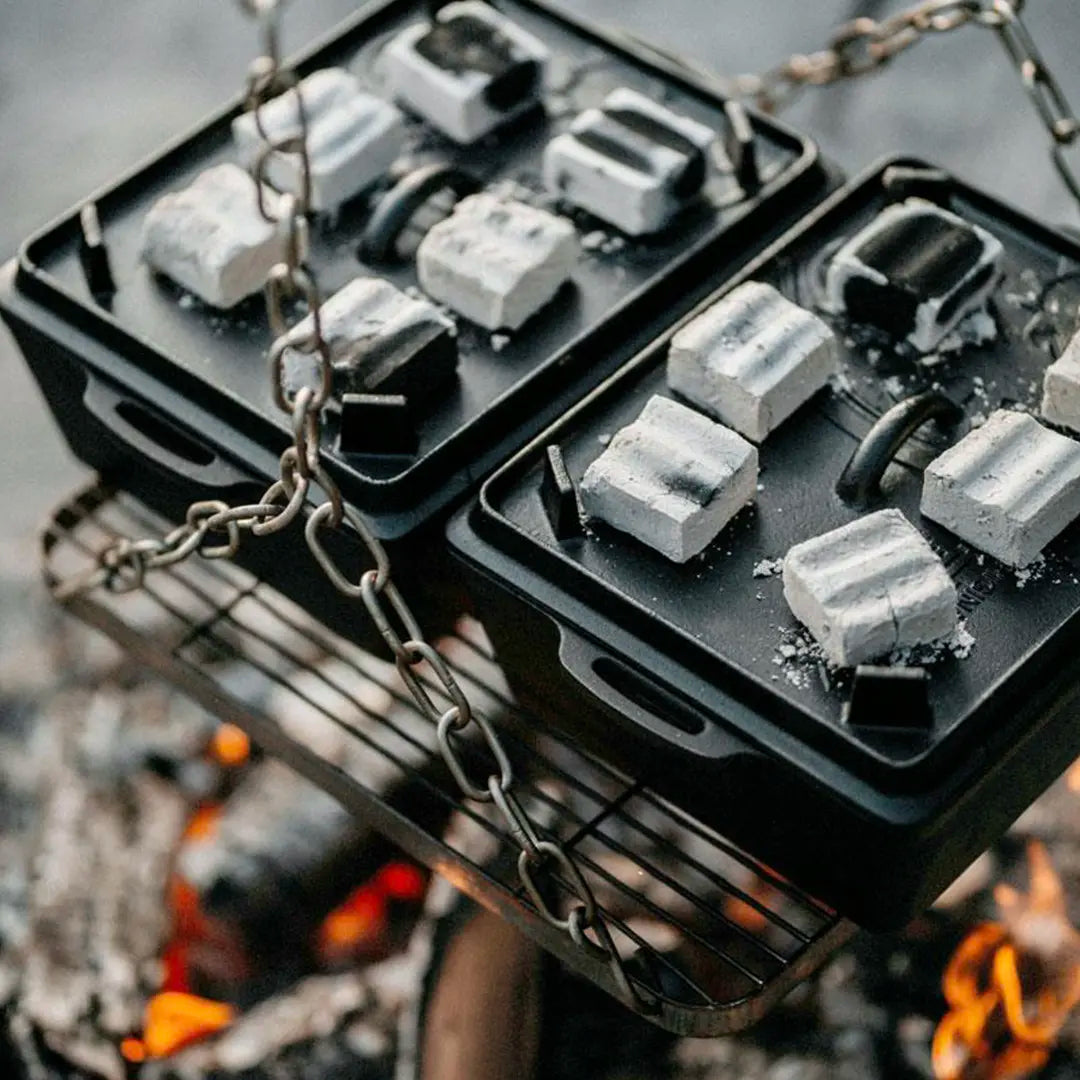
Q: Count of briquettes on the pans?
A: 12